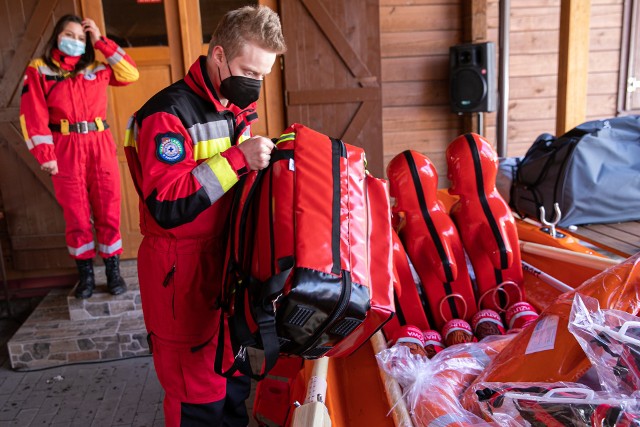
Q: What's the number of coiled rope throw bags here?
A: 5